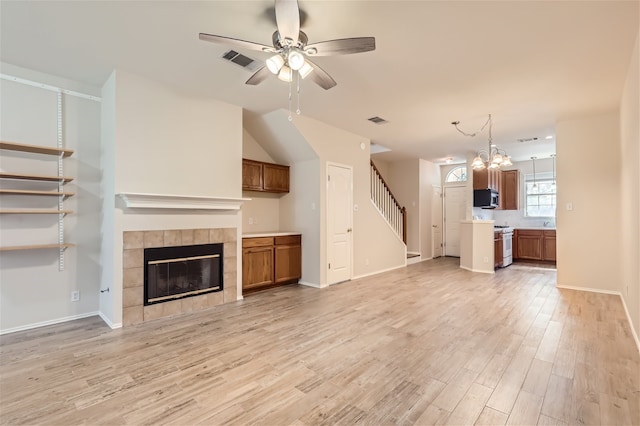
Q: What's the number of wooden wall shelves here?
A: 5